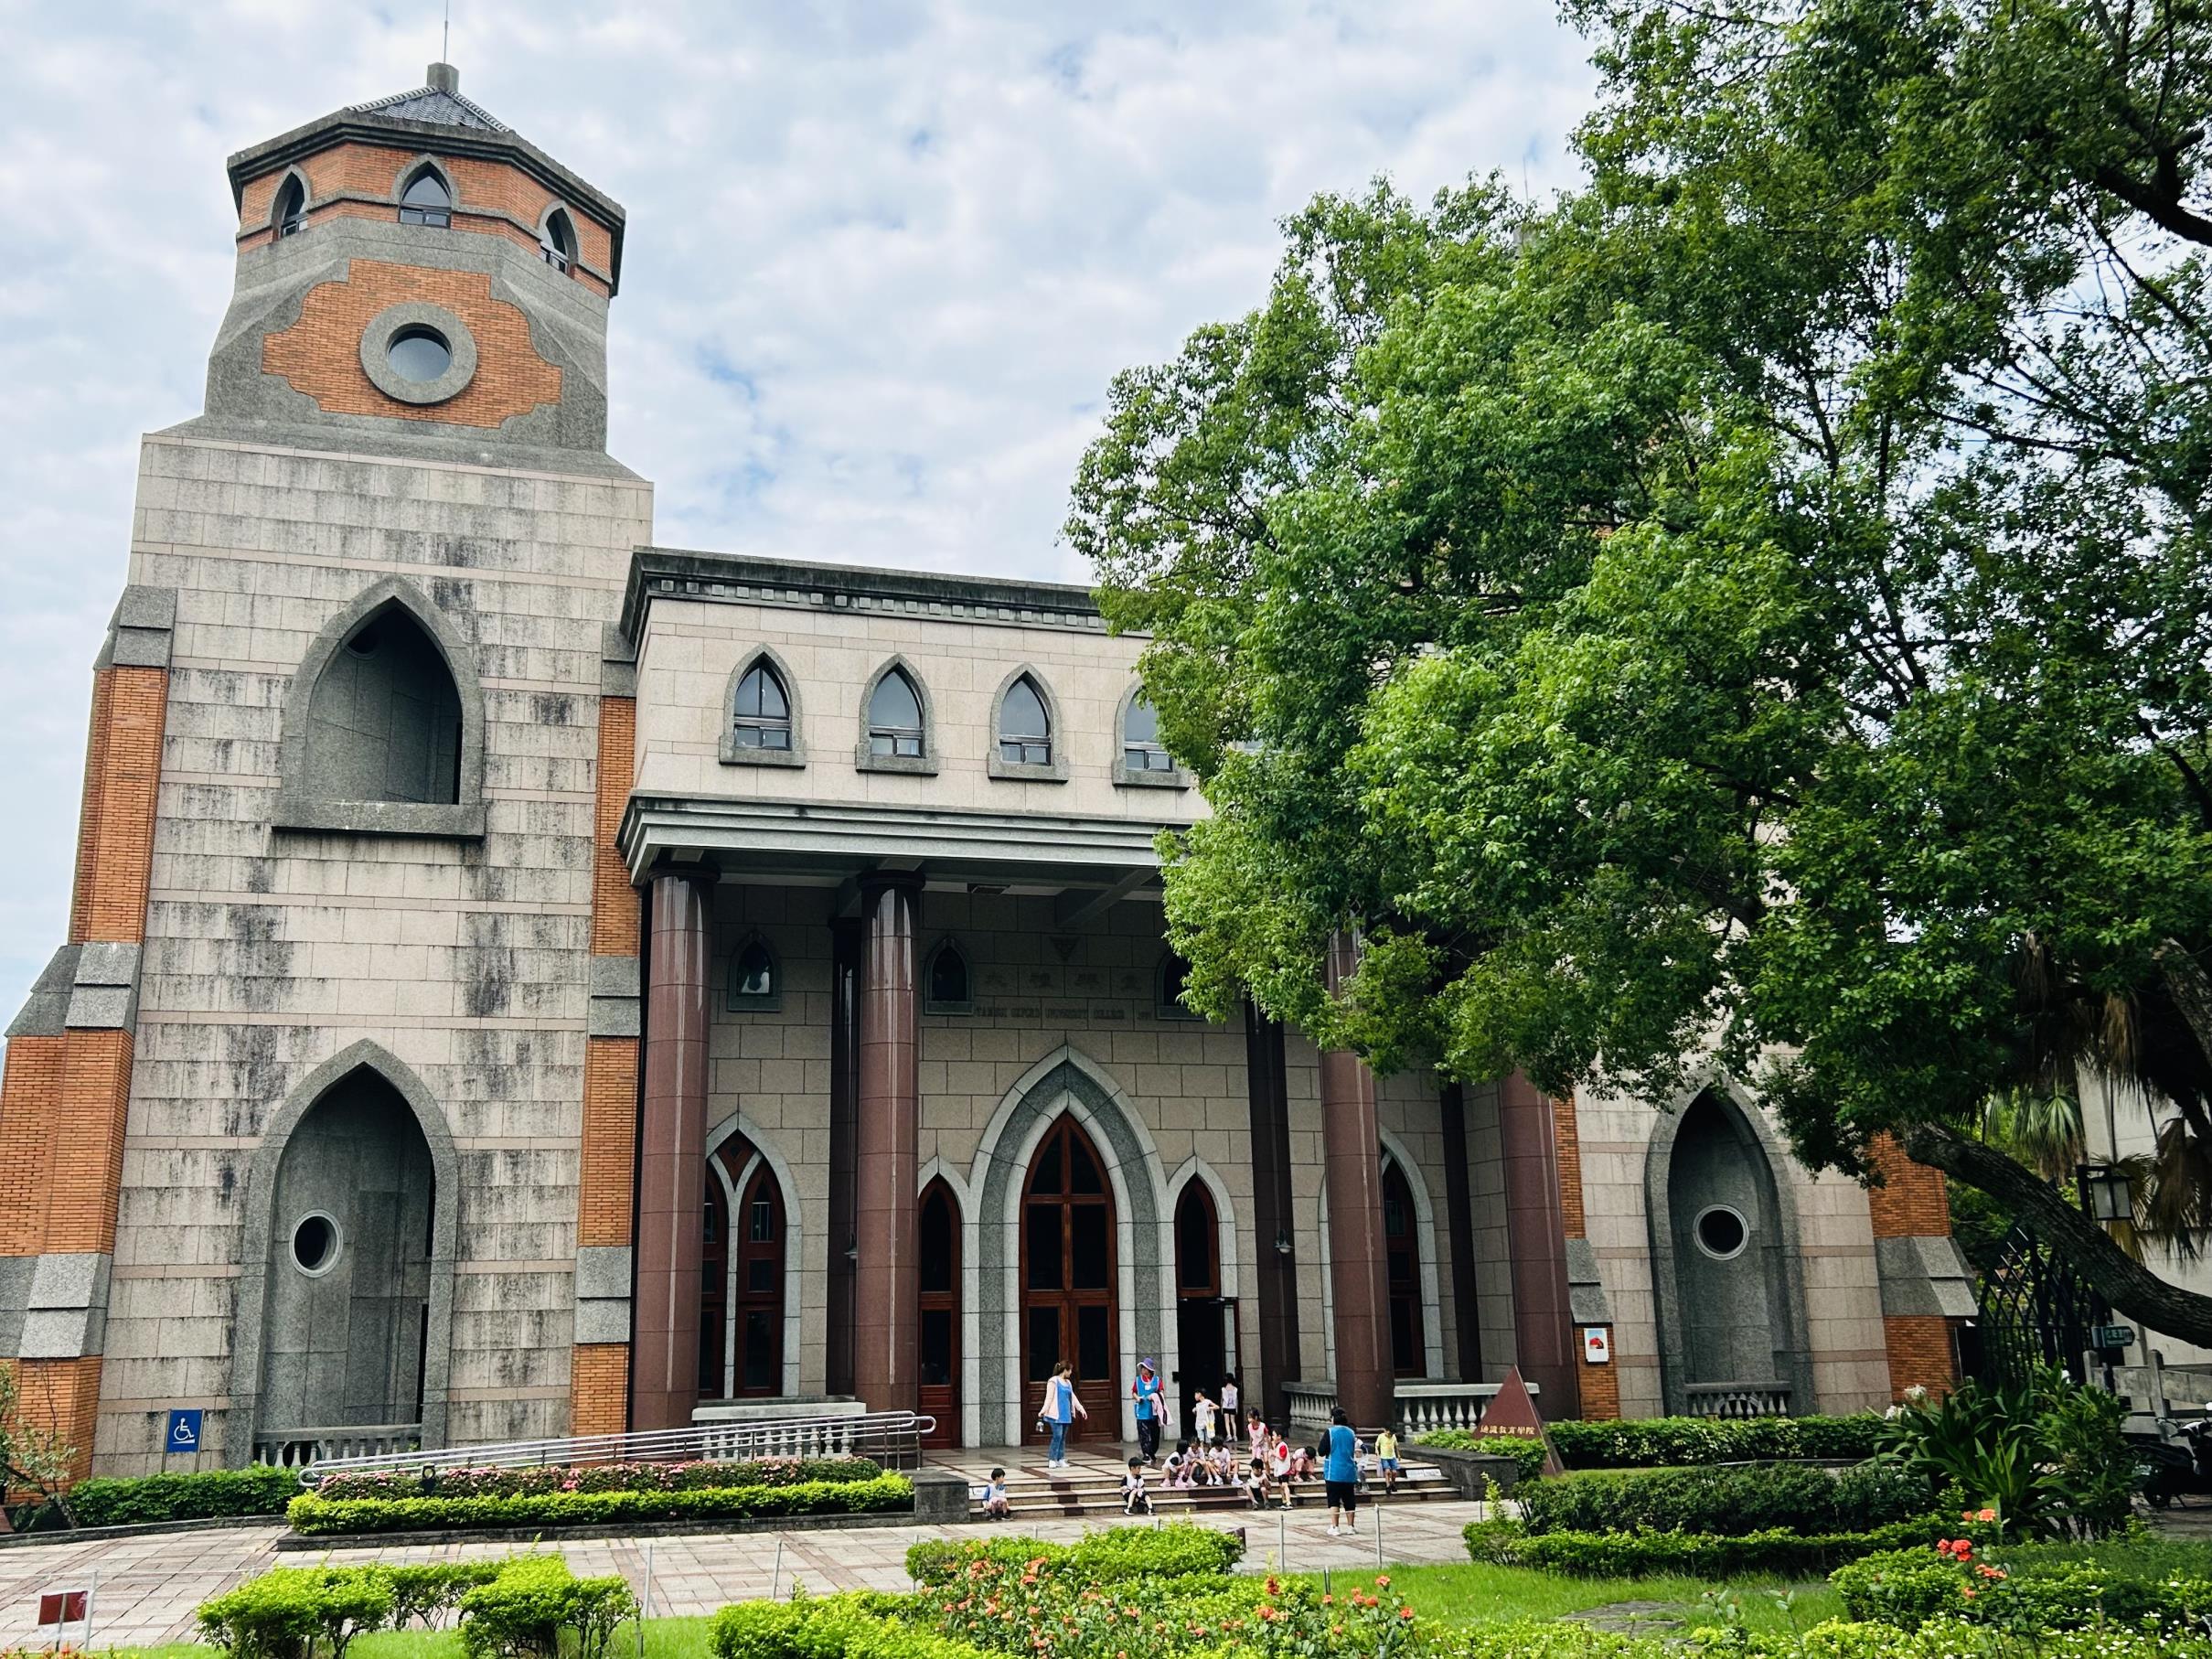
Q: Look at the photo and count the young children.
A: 13